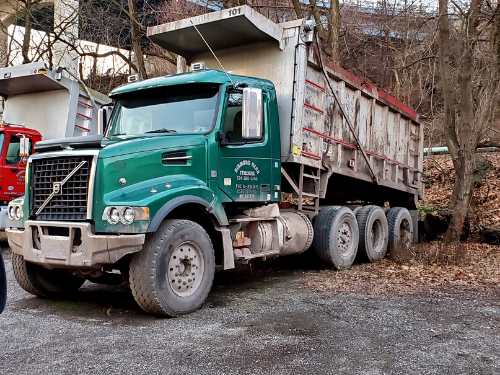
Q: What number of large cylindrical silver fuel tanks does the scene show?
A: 1